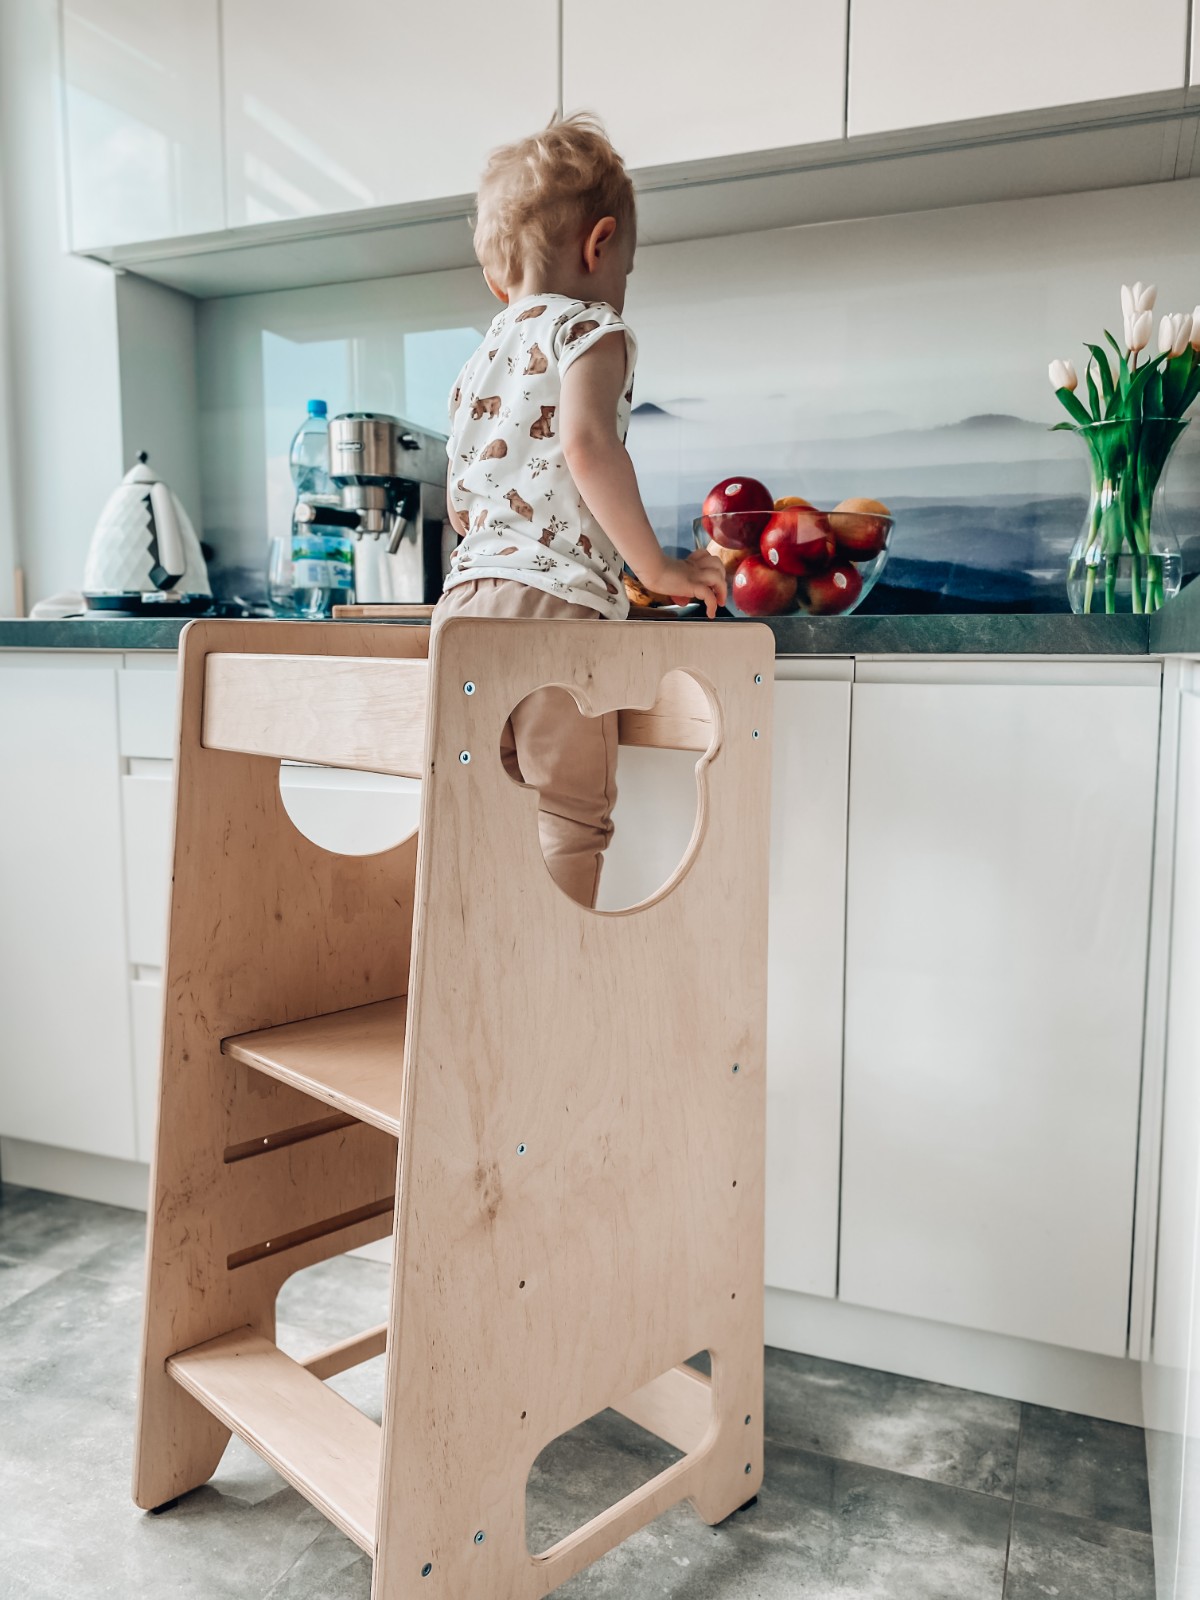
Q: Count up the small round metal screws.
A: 10